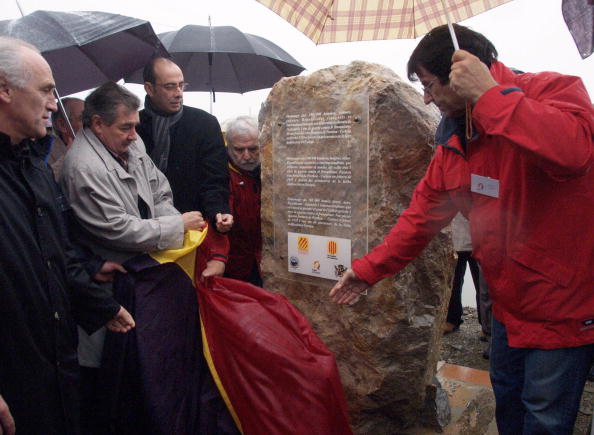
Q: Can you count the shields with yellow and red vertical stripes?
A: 1